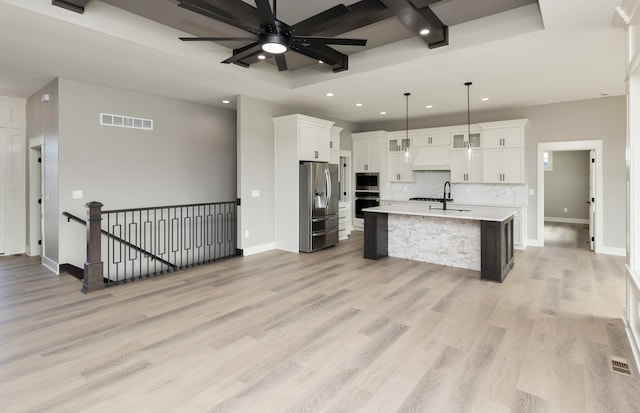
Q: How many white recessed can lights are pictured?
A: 9